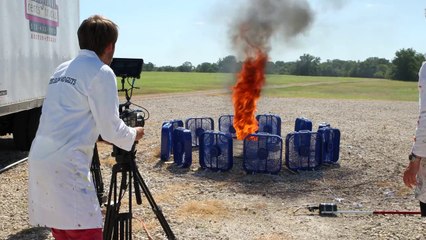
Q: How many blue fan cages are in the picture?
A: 12